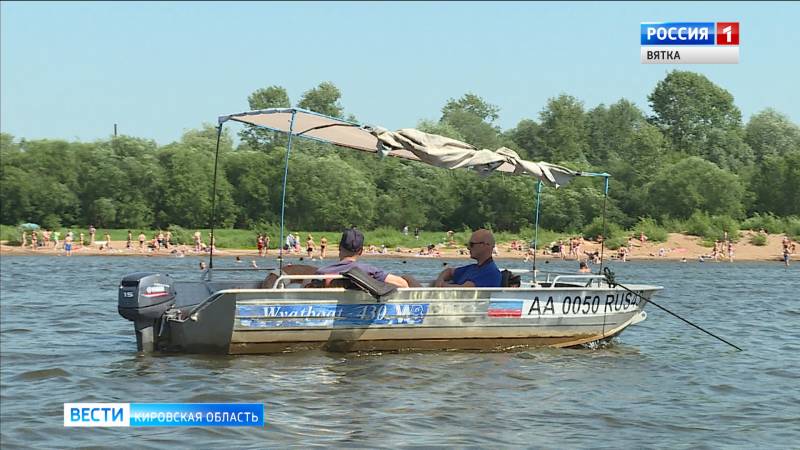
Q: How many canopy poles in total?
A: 4